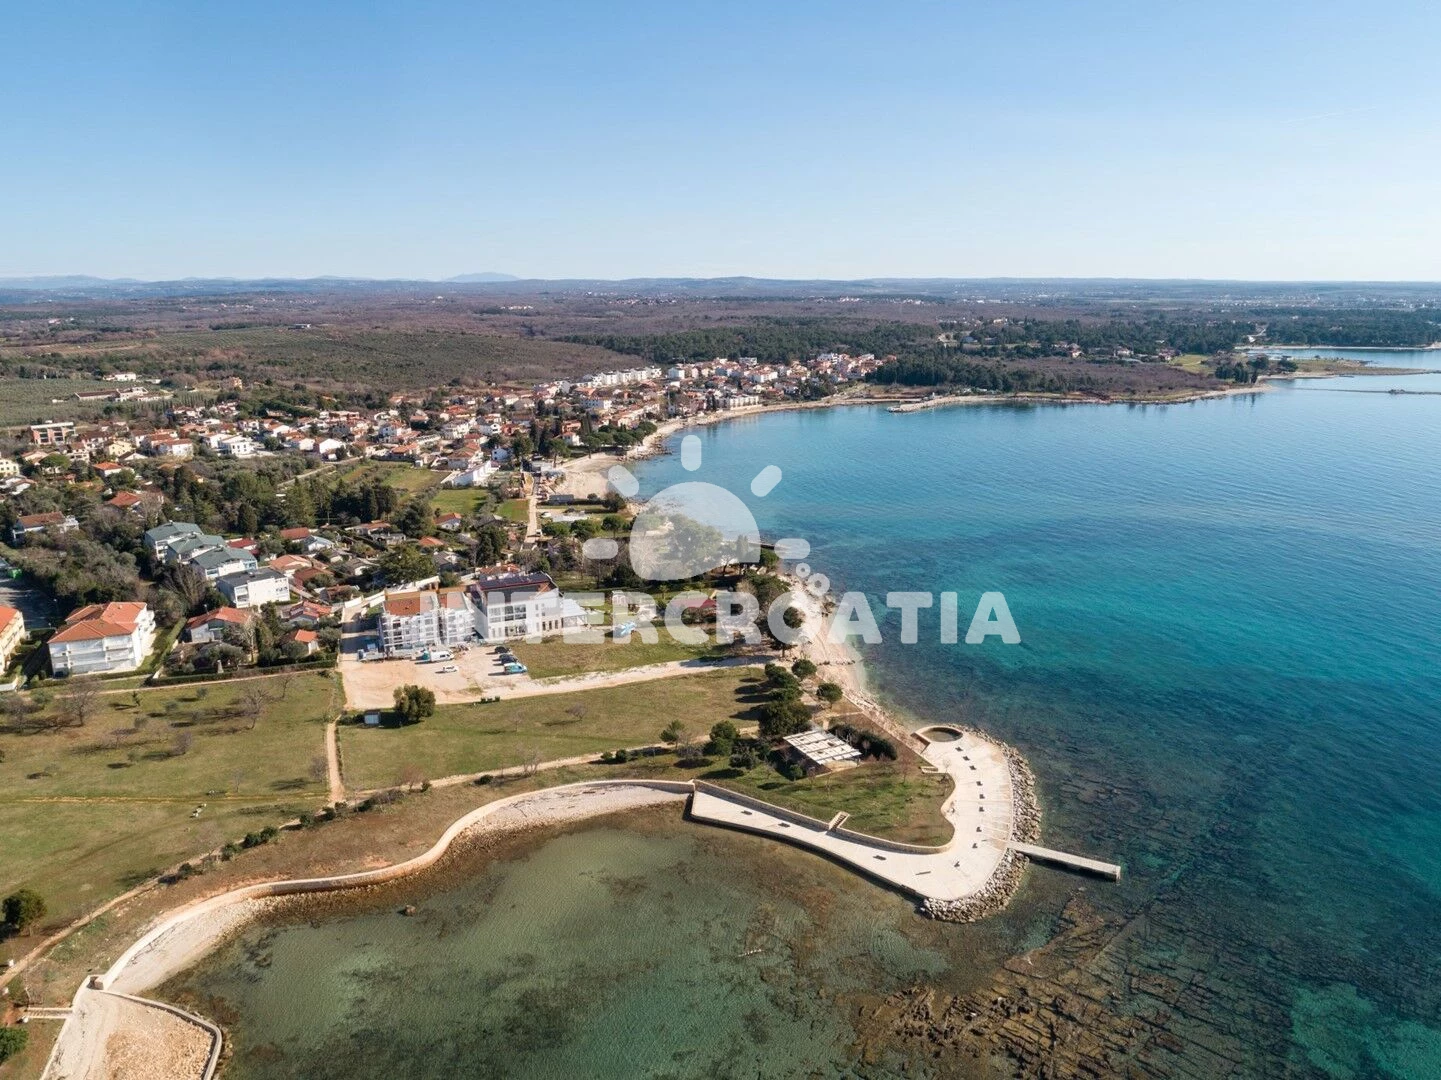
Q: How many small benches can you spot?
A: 12